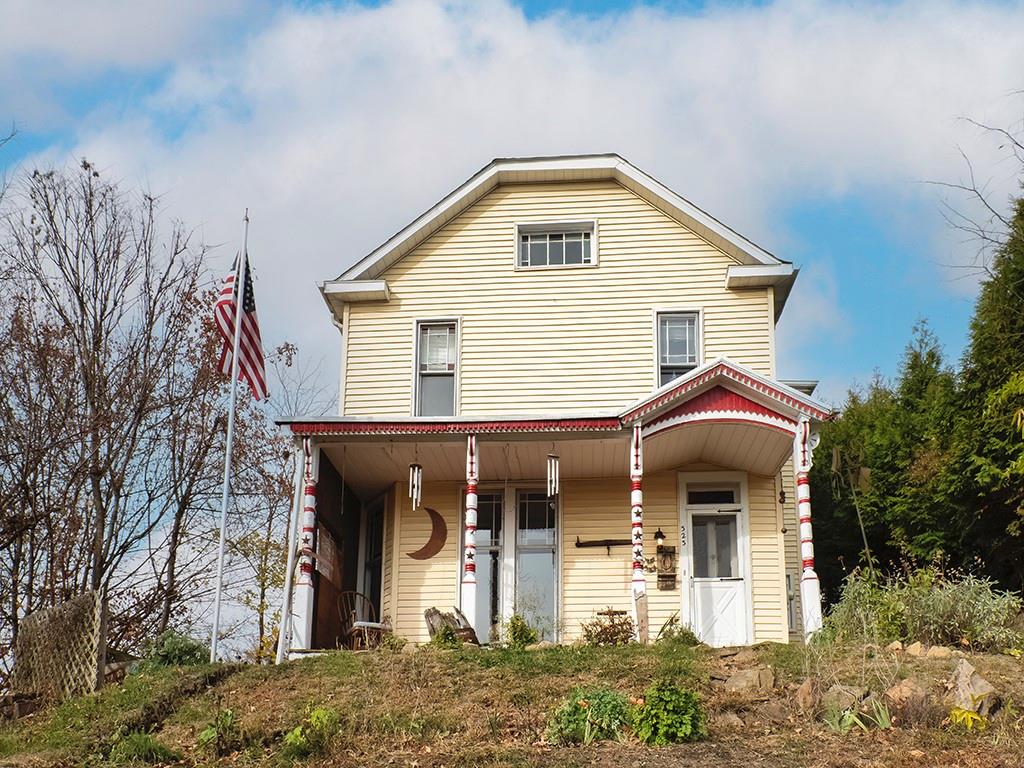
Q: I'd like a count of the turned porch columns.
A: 4